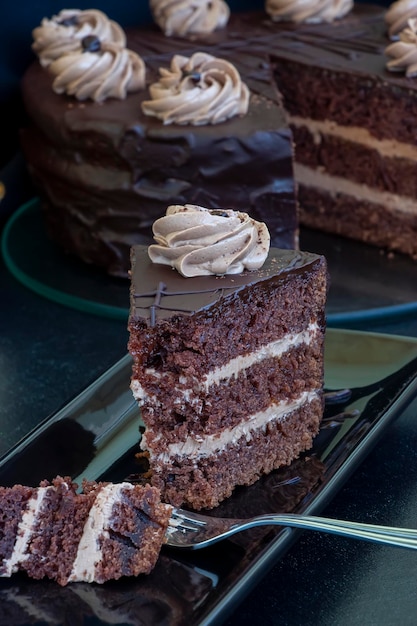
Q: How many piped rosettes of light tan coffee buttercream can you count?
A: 8